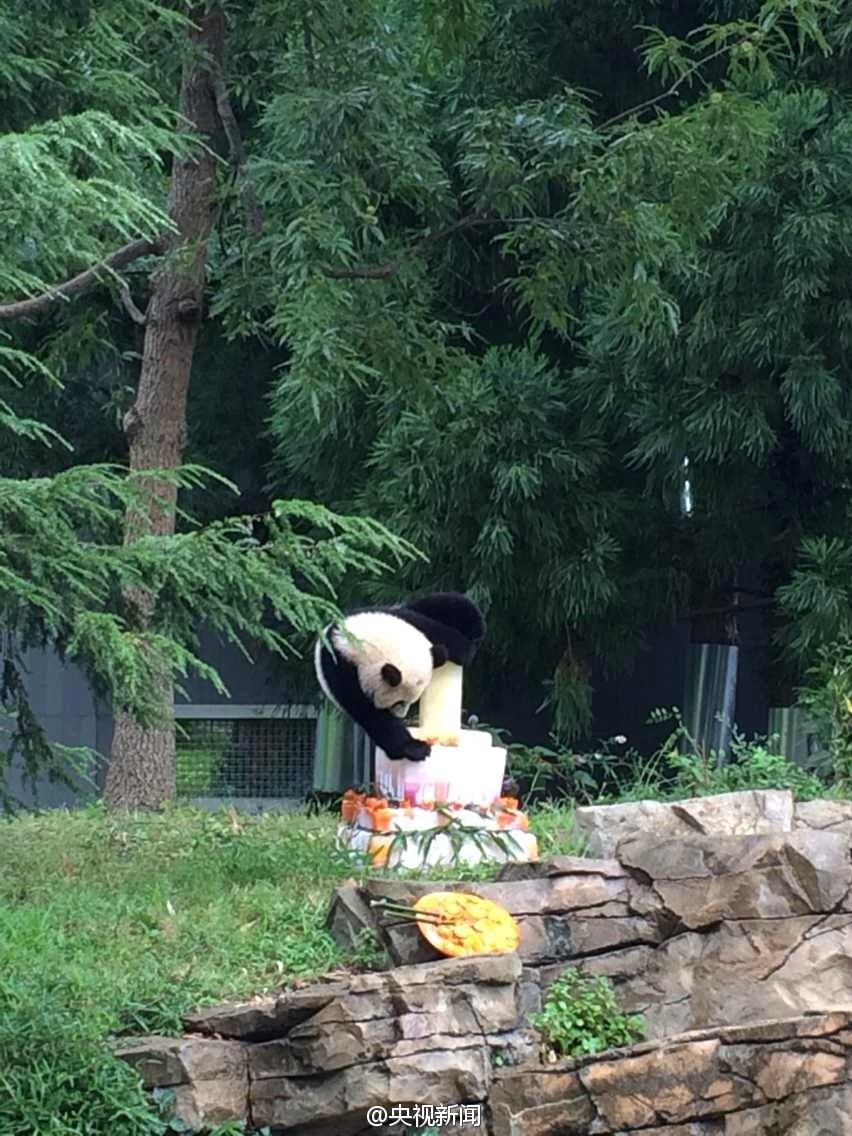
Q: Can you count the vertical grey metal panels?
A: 3